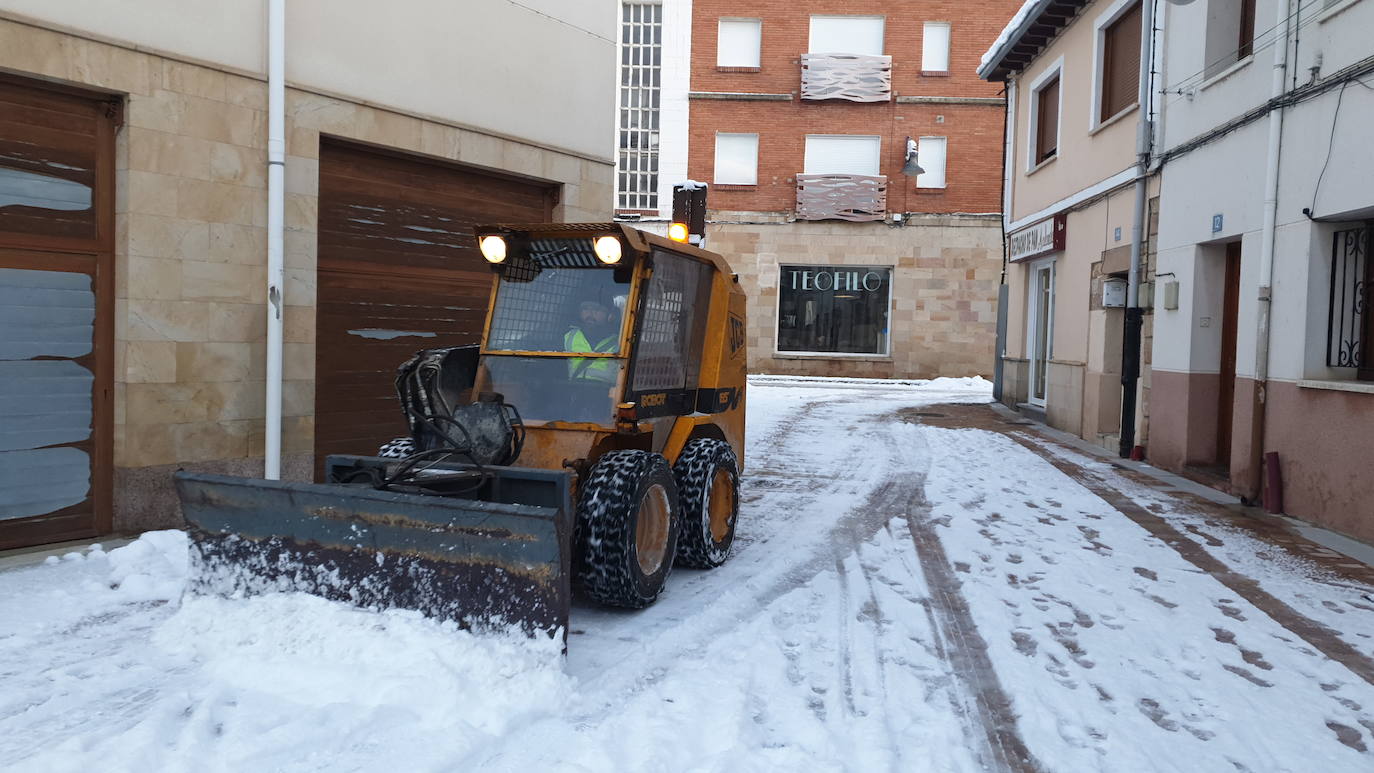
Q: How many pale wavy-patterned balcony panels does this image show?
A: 2